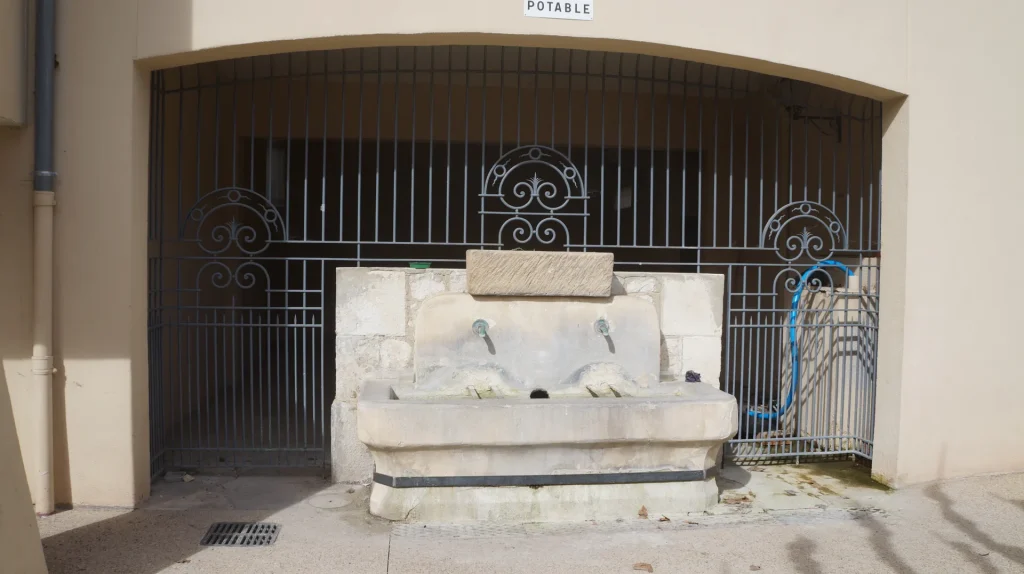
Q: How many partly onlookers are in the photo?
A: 0